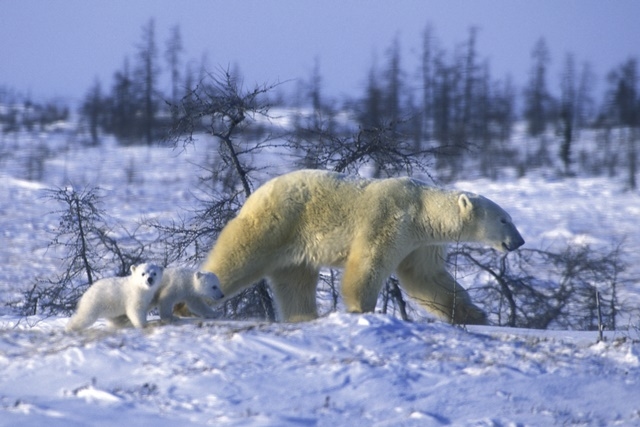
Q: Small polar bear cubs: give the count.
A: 2